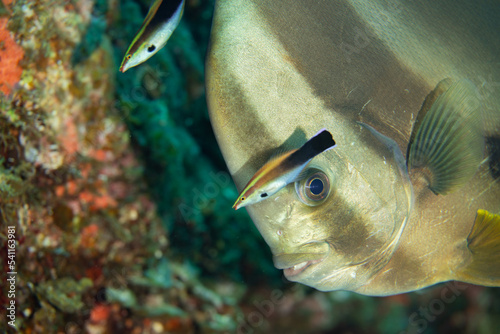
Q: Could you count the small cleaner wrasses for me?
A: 2